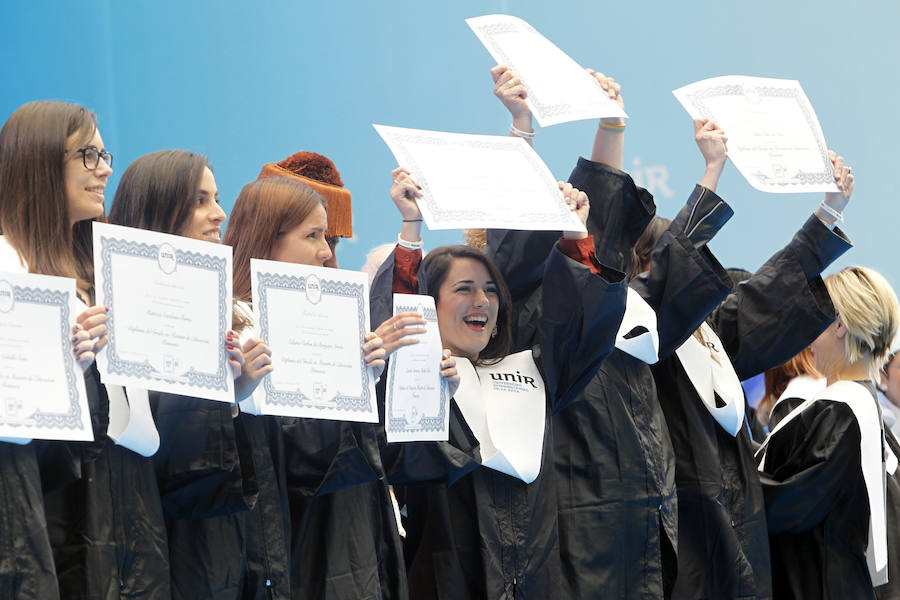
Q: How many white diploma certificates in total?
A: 7